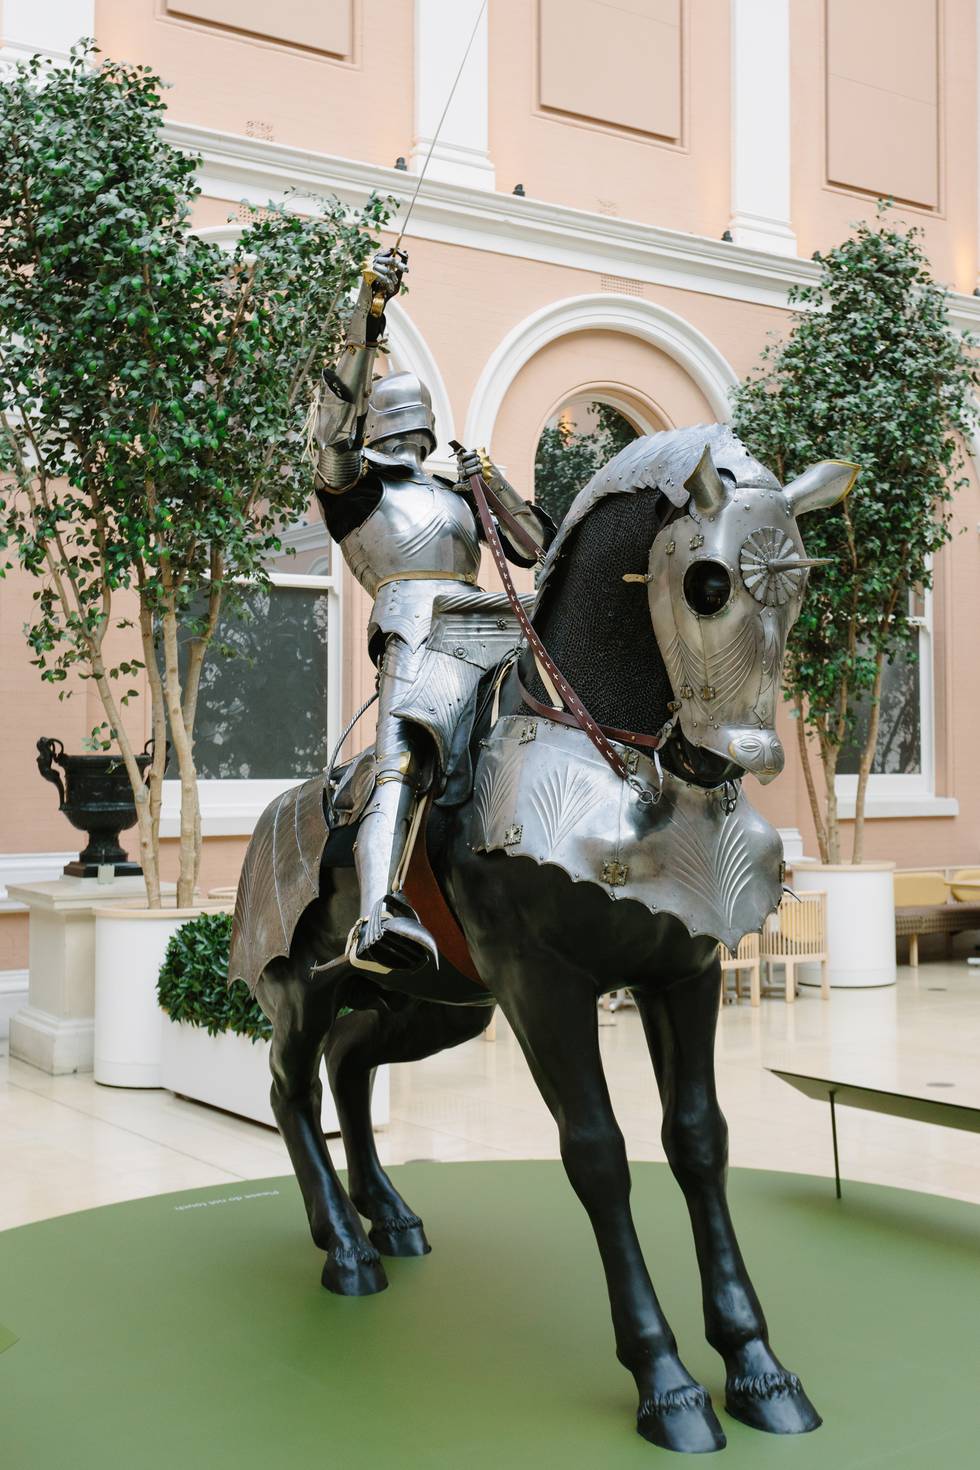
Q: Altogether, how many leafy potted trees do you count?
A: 2